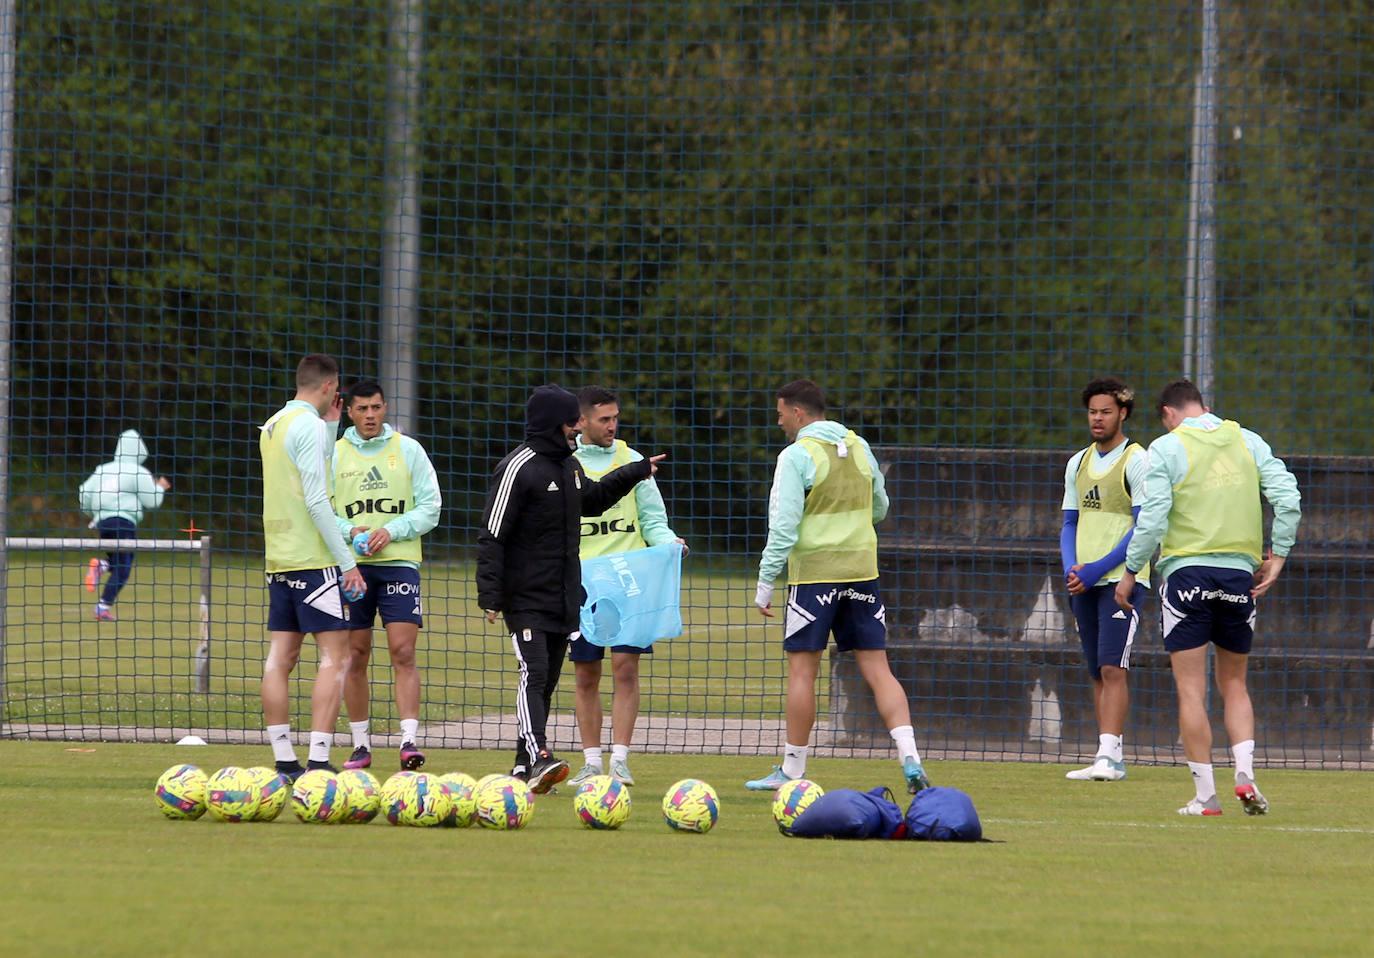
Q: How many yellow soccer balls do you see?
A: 12